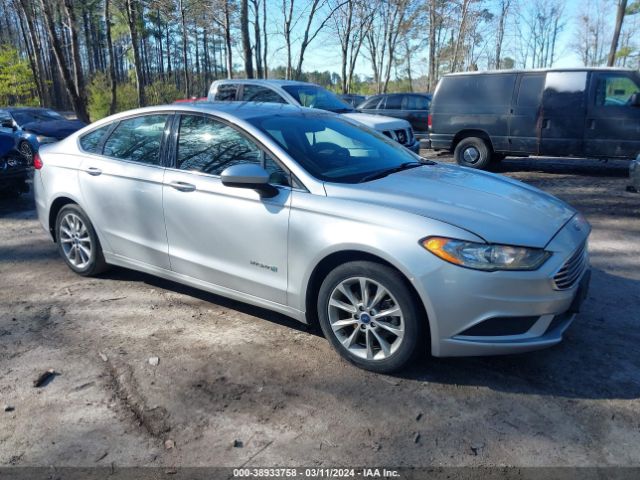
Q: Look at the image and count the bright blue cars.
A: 1